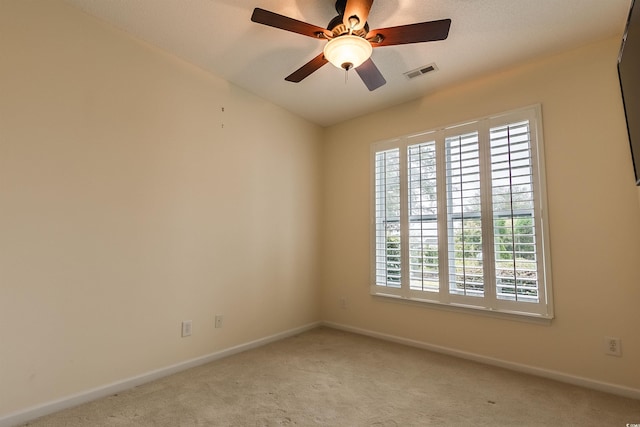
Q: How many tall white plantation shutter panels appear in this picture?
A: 4